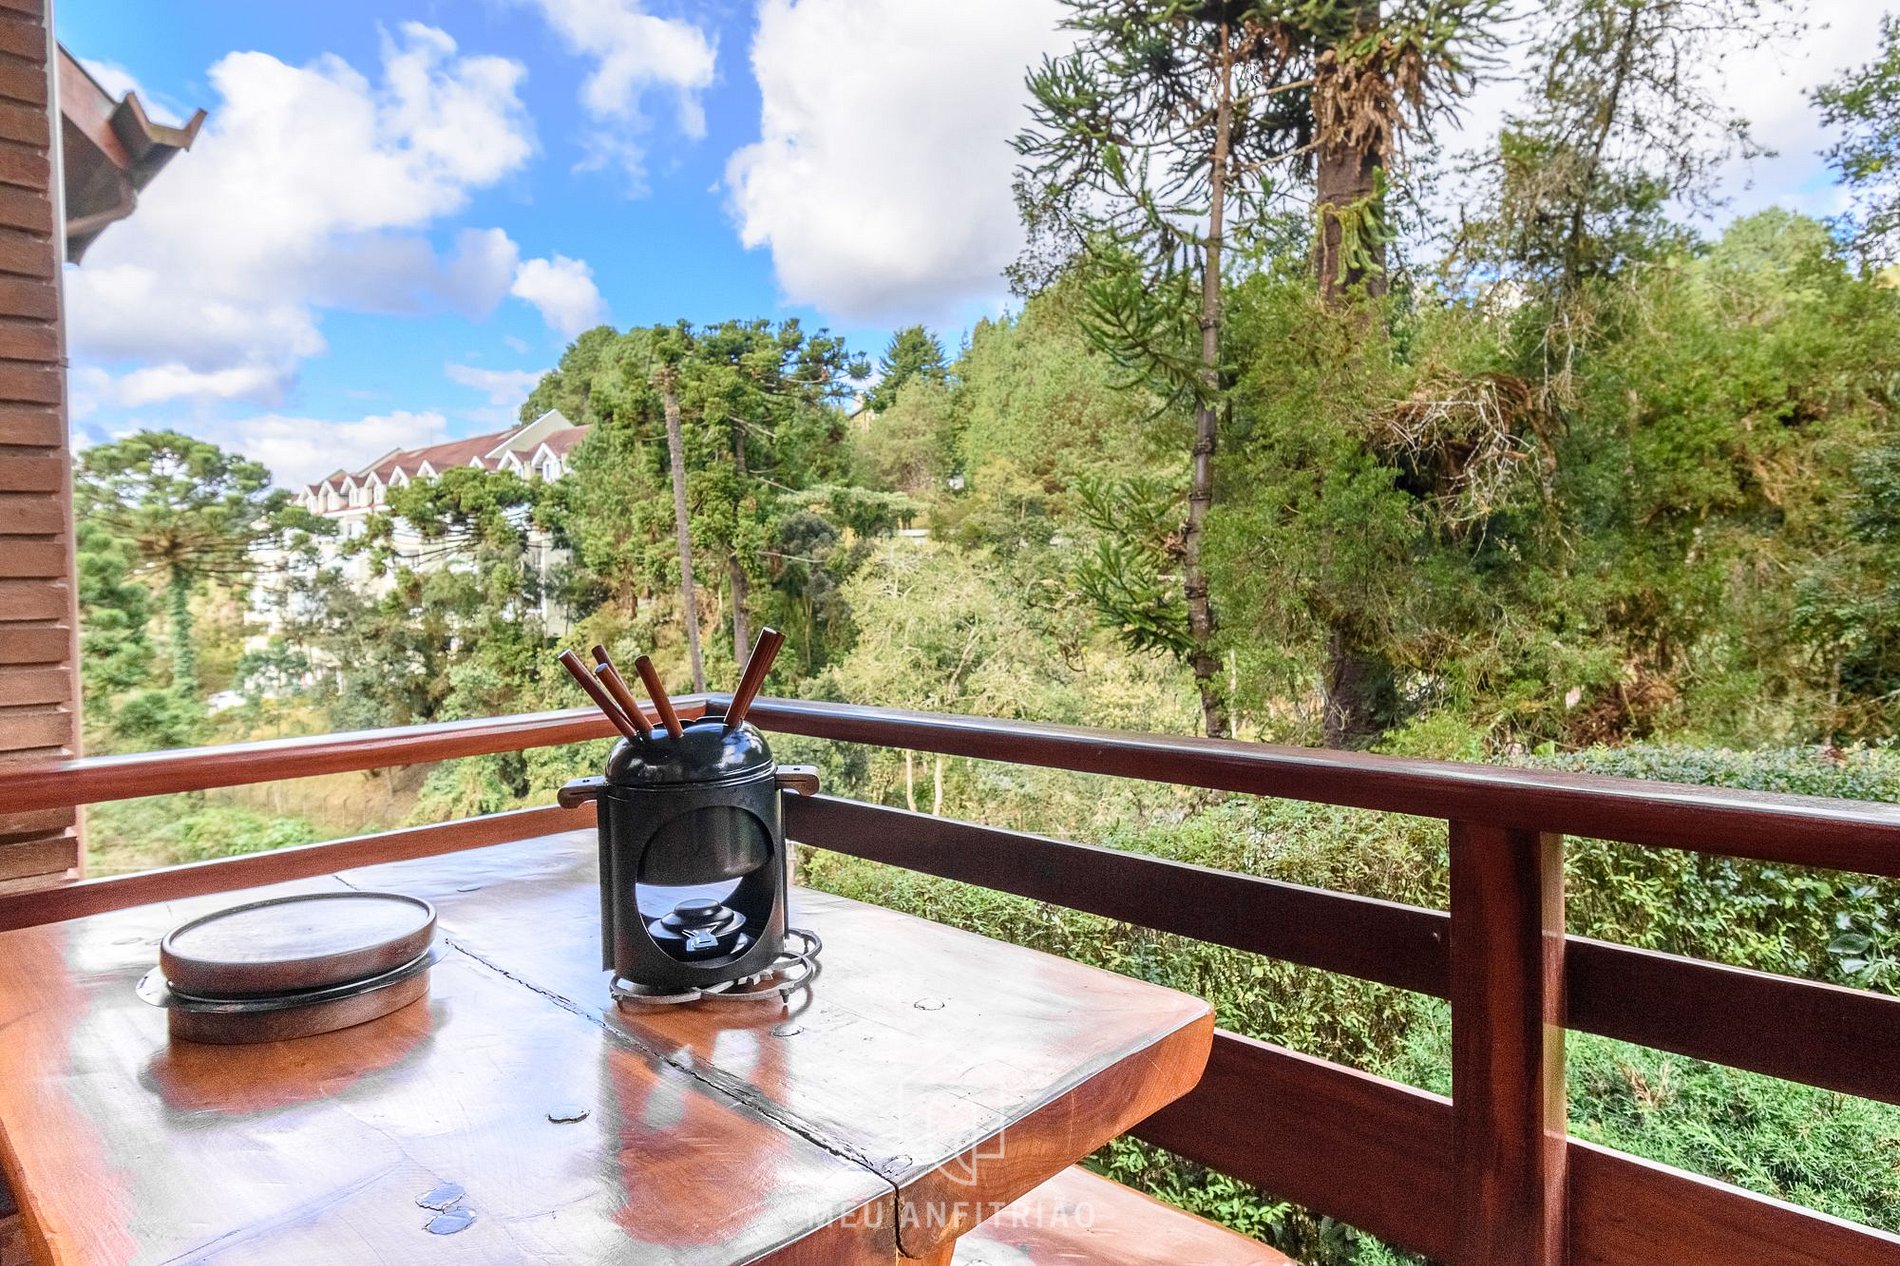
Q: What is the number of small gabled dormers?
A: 9